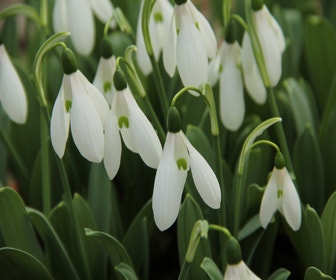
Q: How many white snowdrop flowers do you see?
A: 12